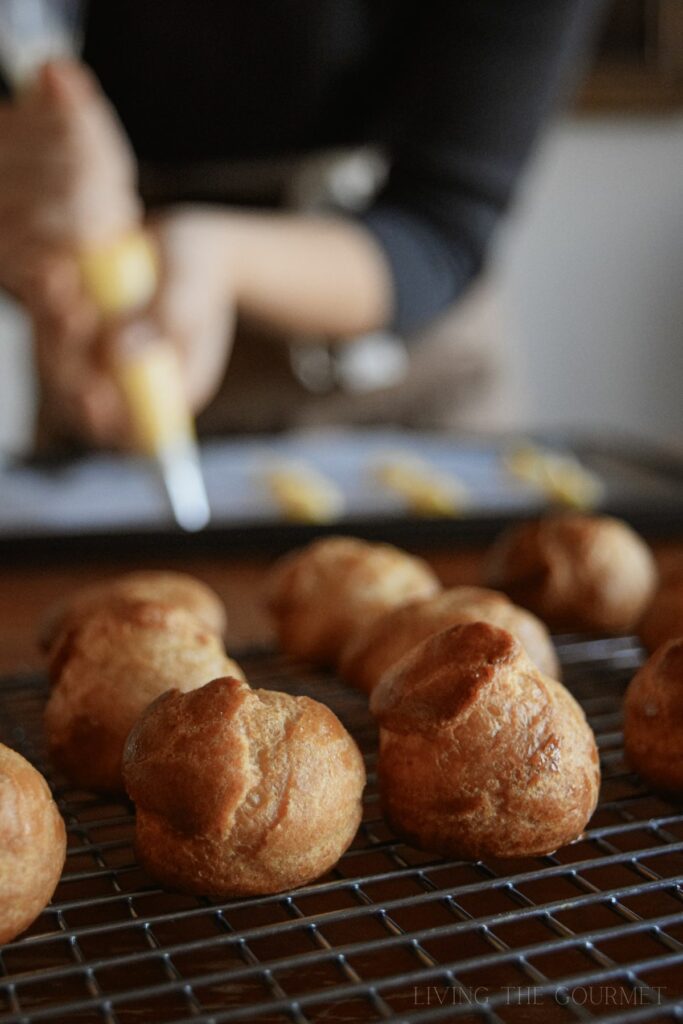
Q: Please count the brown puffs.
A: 10